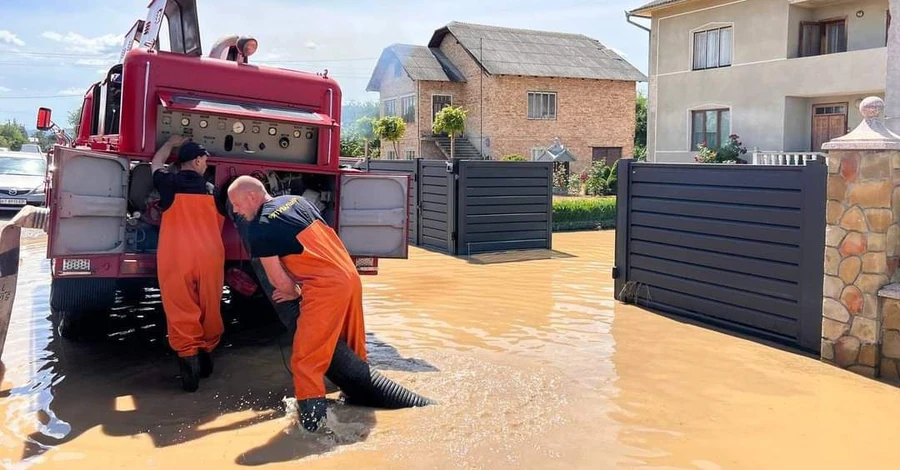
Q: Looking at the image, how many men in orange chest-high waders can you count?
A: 2